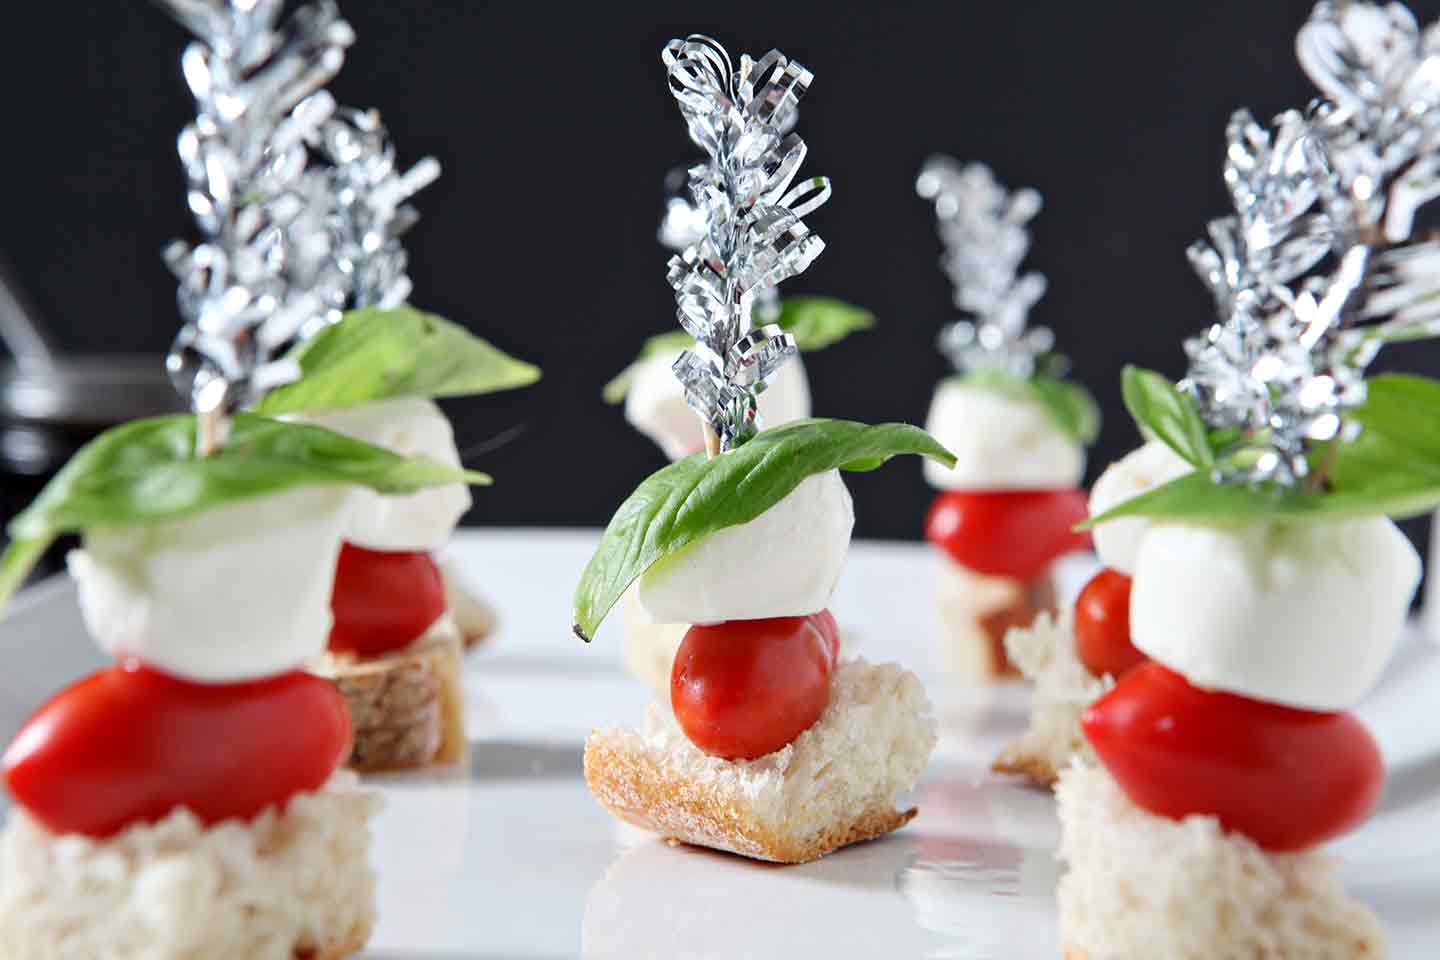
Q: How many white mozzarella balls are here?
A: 7